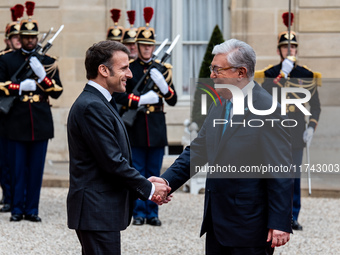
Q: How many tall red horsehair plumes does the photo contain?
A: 7